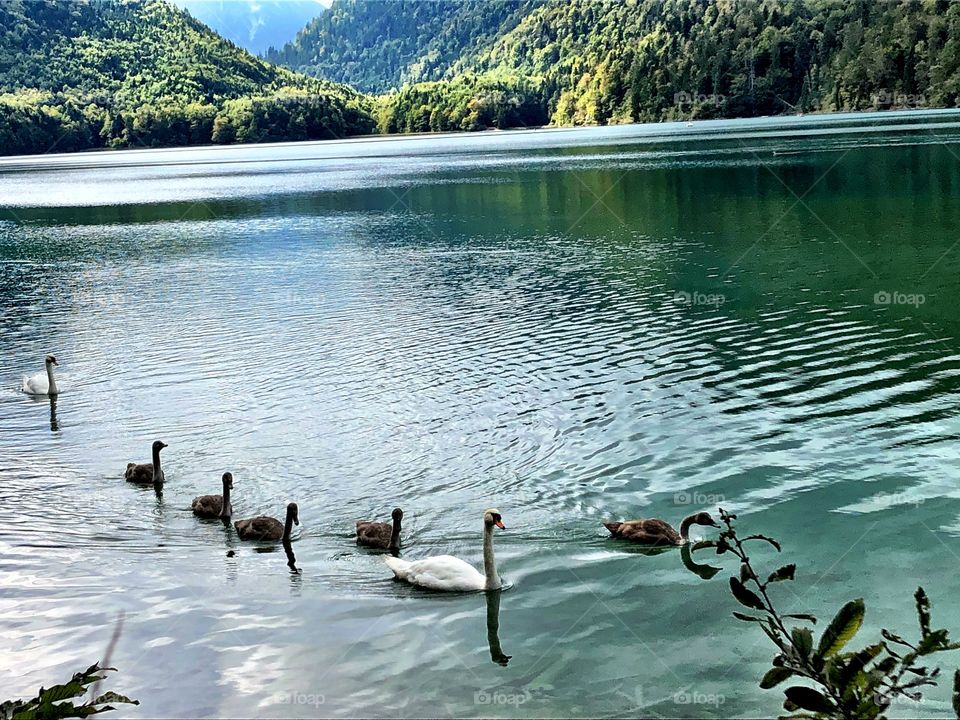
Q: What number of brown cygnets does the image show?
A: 5